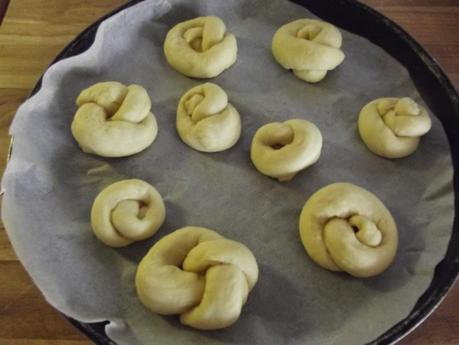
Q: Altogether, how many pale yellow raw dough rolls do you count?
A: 9